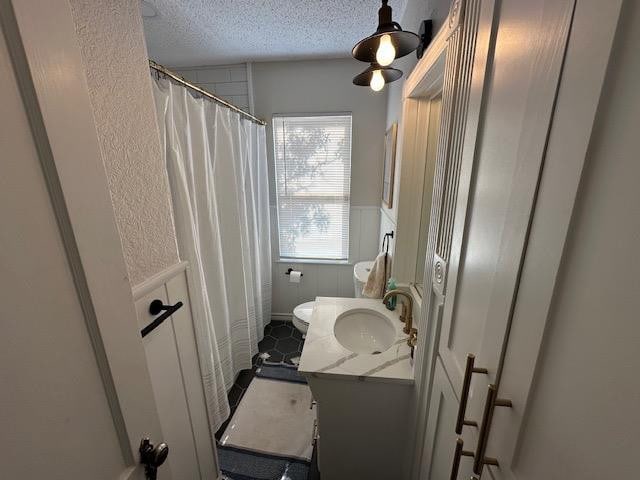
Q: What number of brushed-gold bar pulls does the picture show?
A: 3